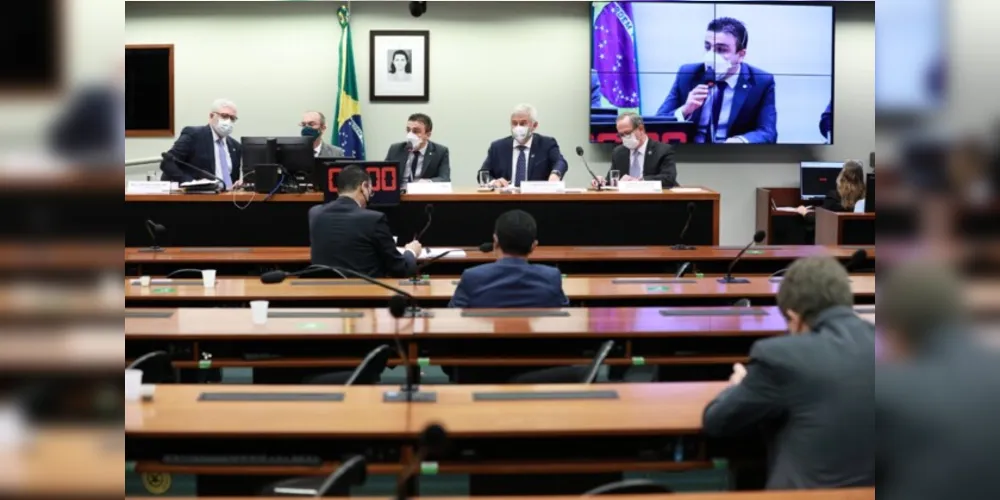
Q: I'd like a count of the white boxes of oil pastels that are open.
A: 0